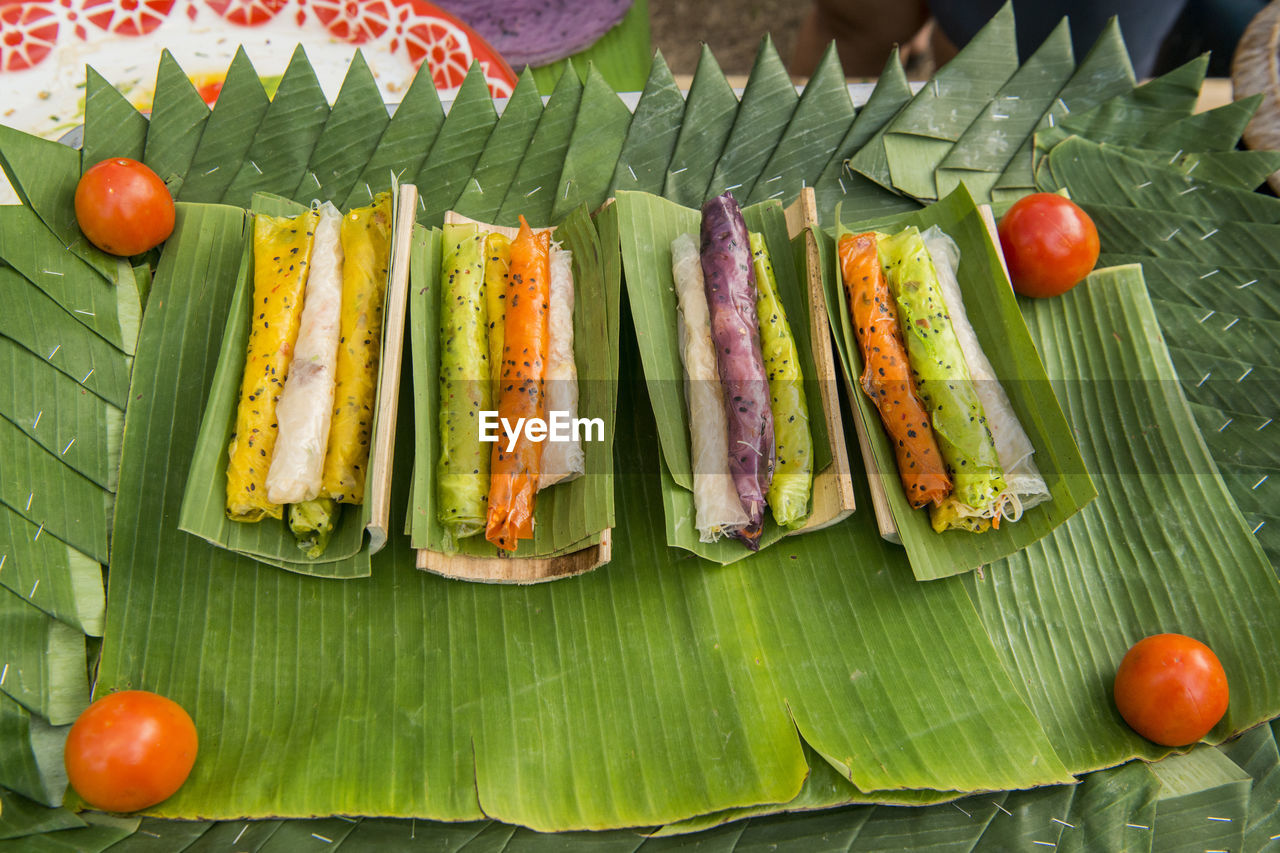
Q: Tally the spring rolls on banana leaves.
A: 15